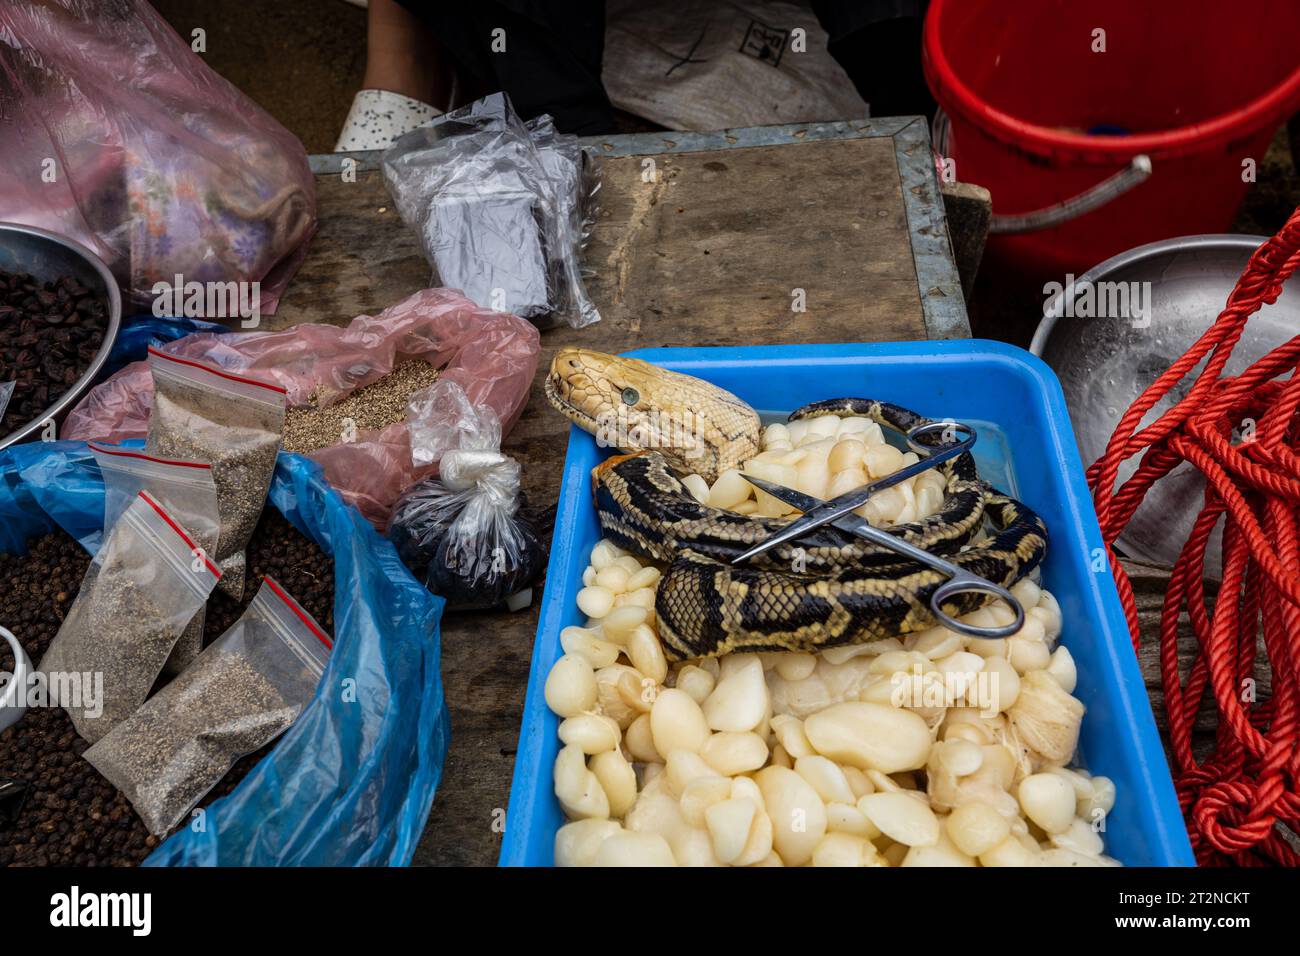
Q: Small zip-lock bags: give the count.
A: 4